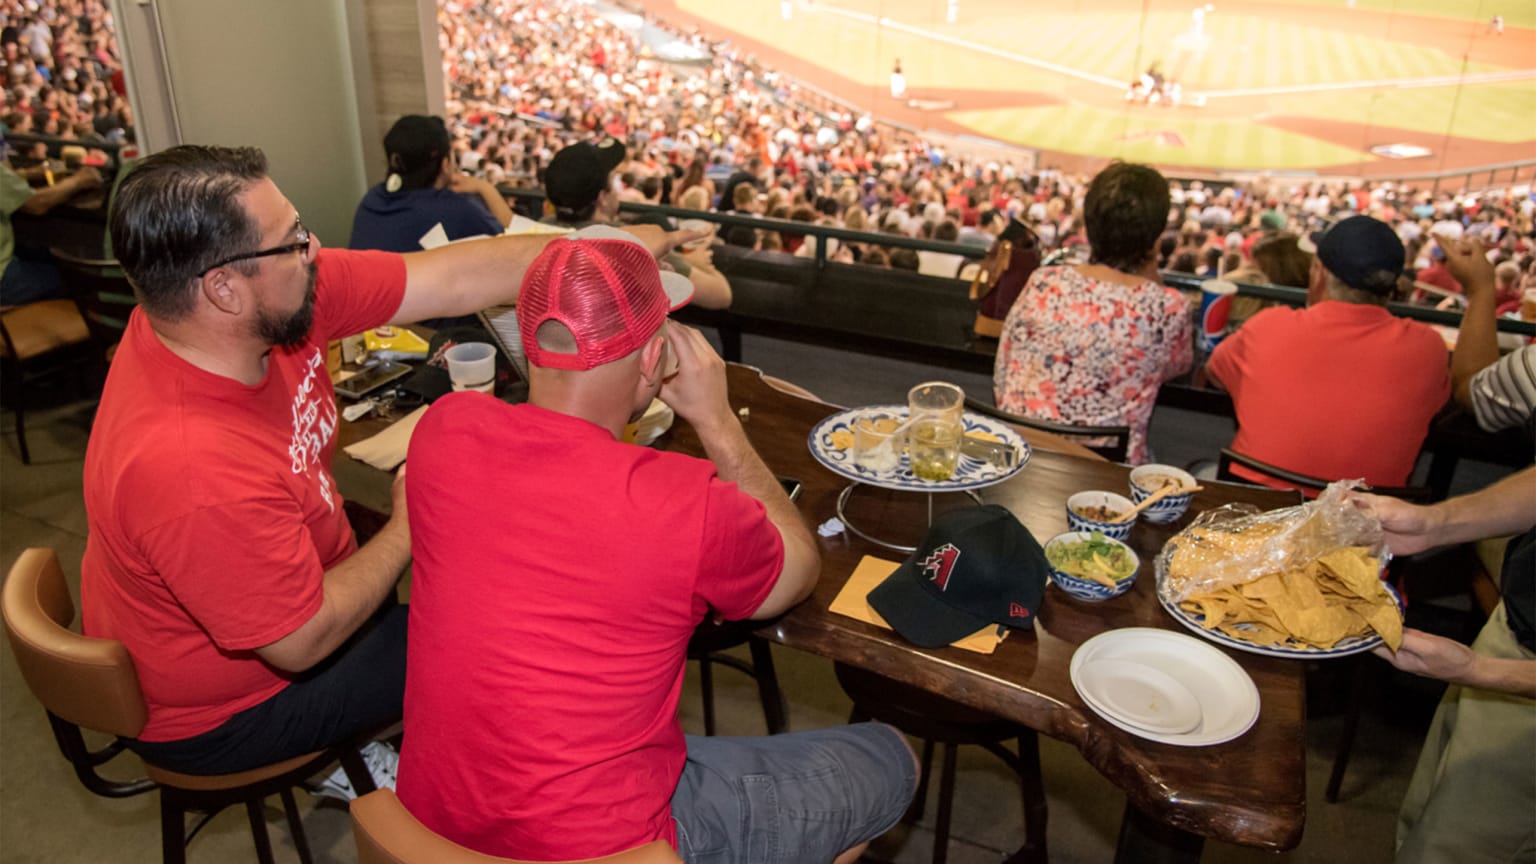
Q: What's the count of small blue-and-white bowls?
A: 3